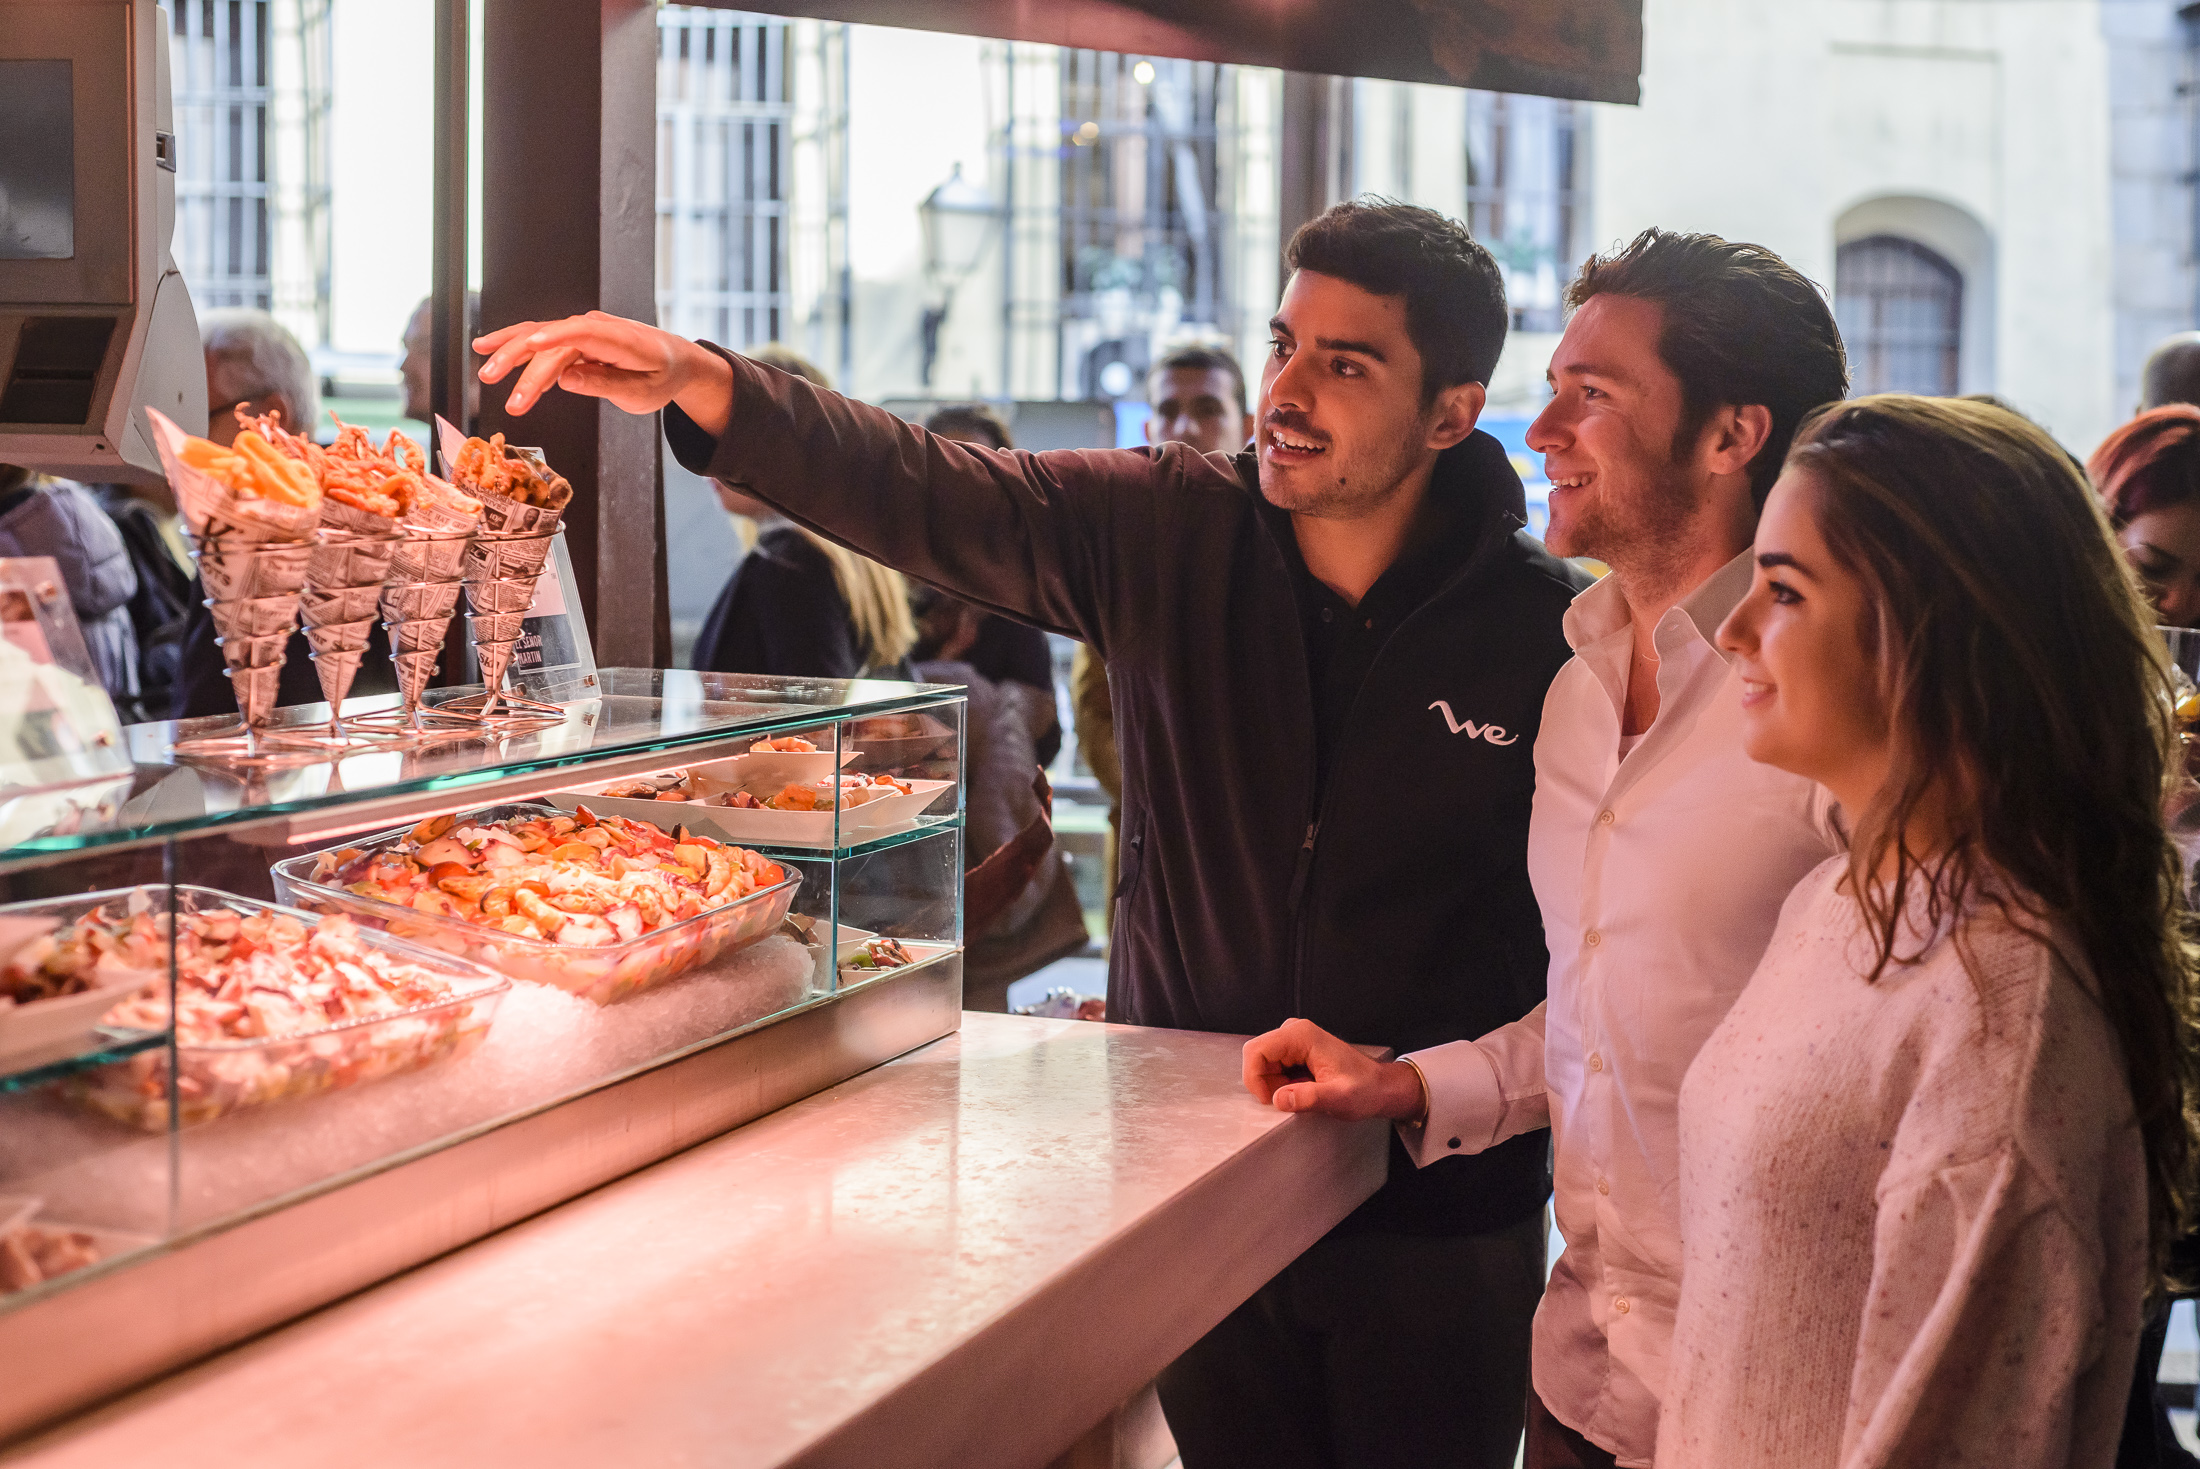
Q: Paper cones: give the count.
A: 4